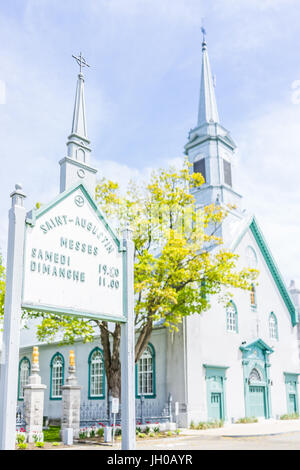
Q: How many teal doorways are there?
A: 3